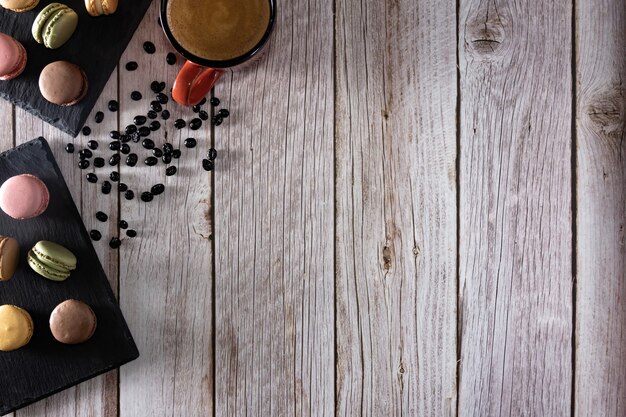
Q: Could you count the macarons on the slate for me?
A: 10